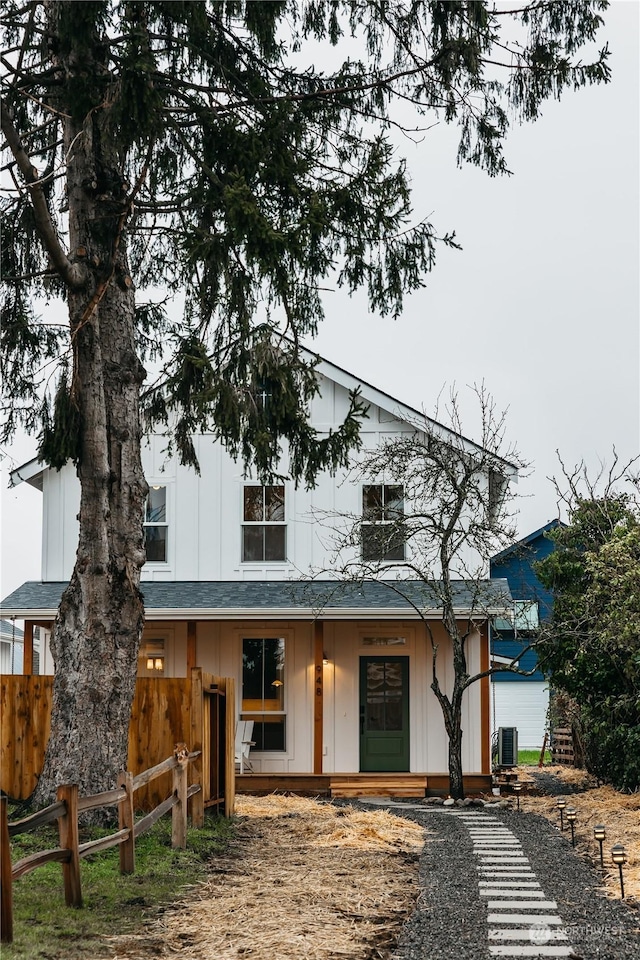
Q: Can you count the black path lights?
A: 5